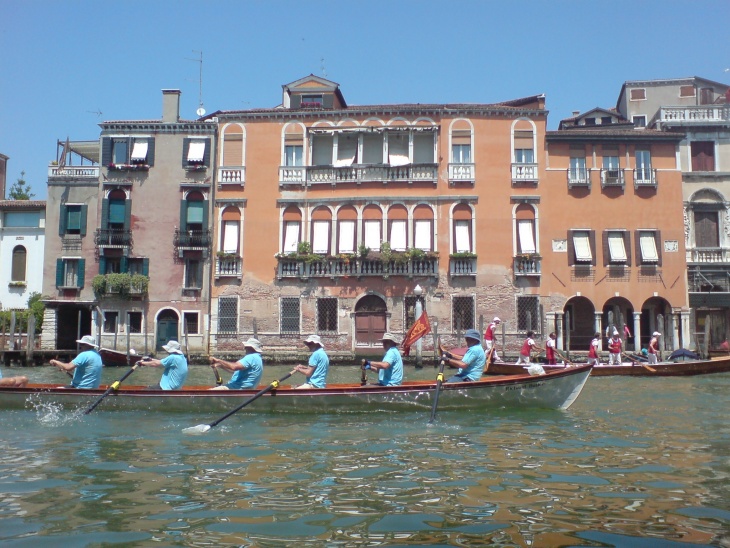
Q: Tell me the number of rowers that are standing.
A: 6